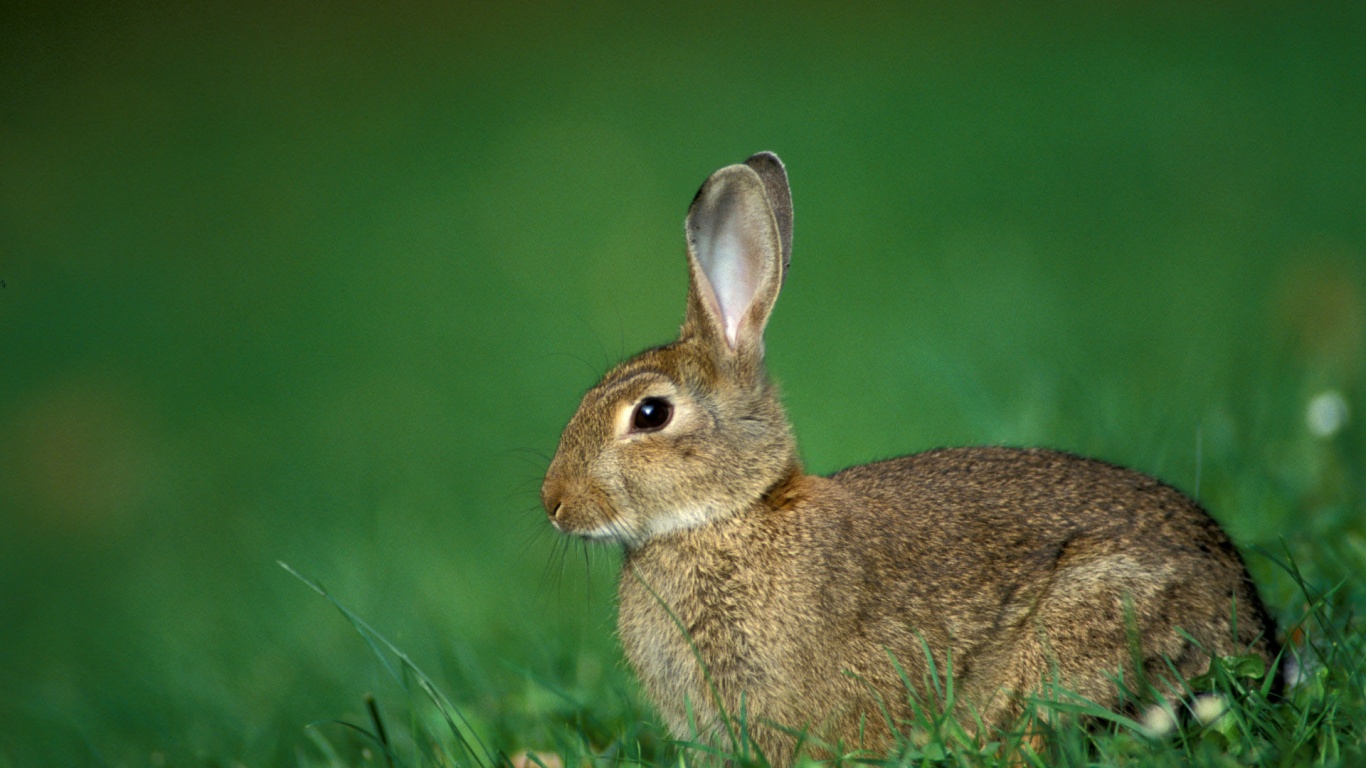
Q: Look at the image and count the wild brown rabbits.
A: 1